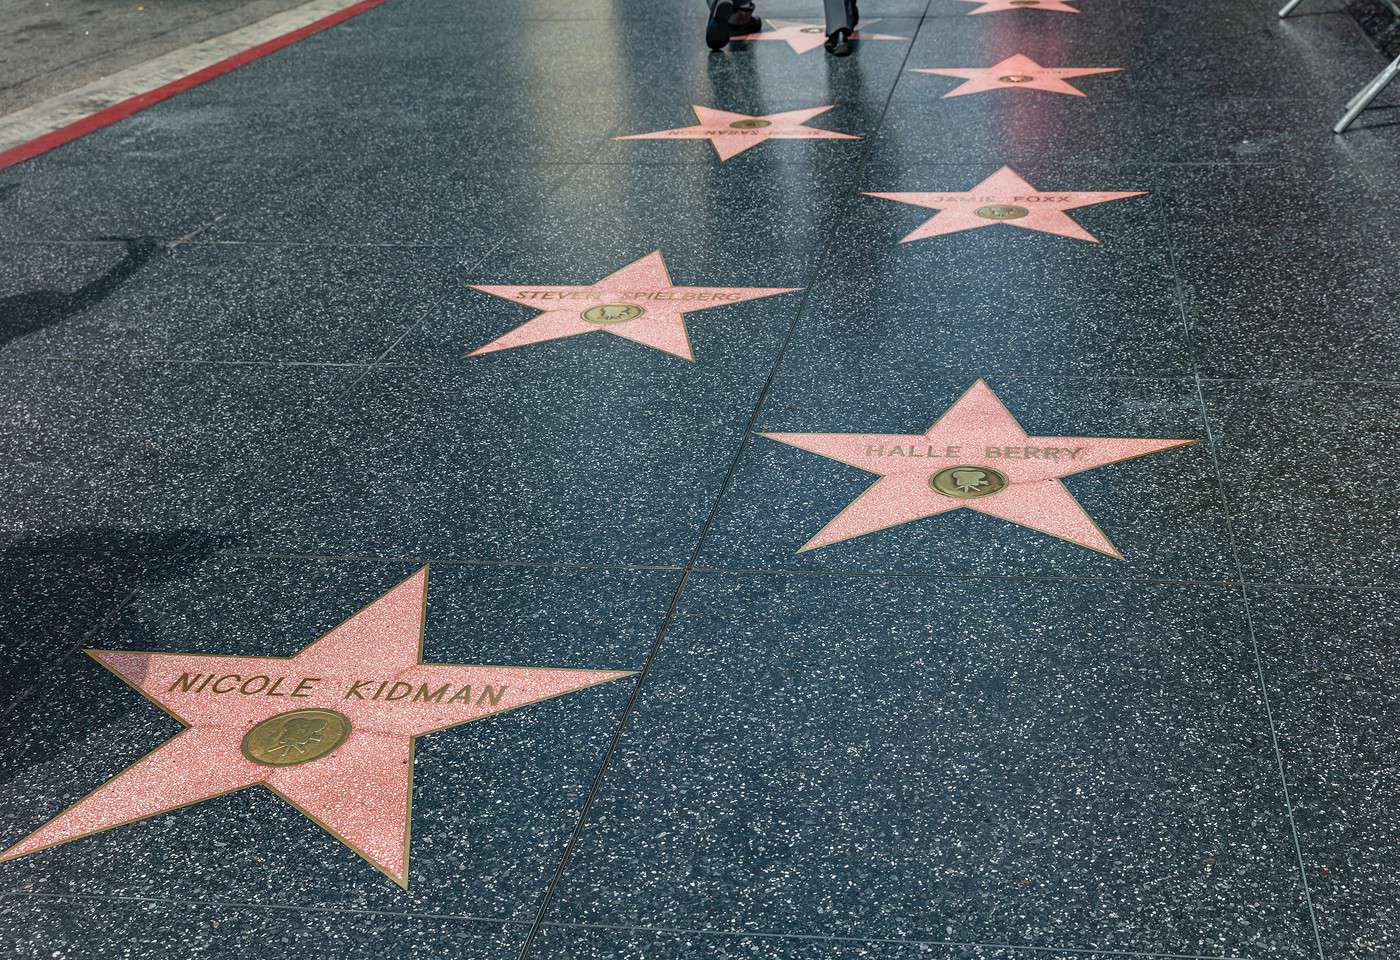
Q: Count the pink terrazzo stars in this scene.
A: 8